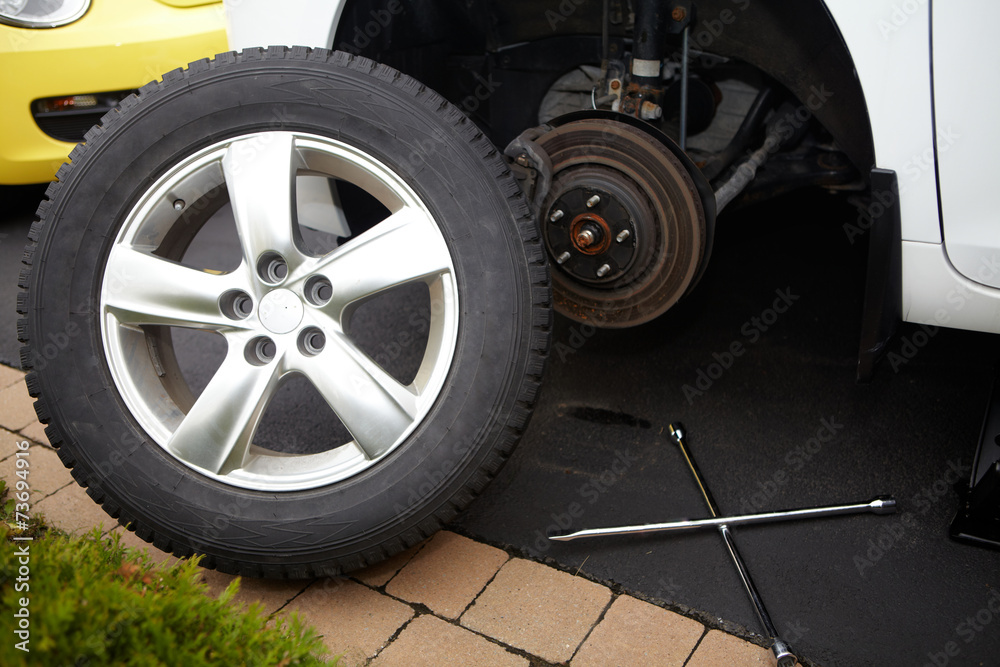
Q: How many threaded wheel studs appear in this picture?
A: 5